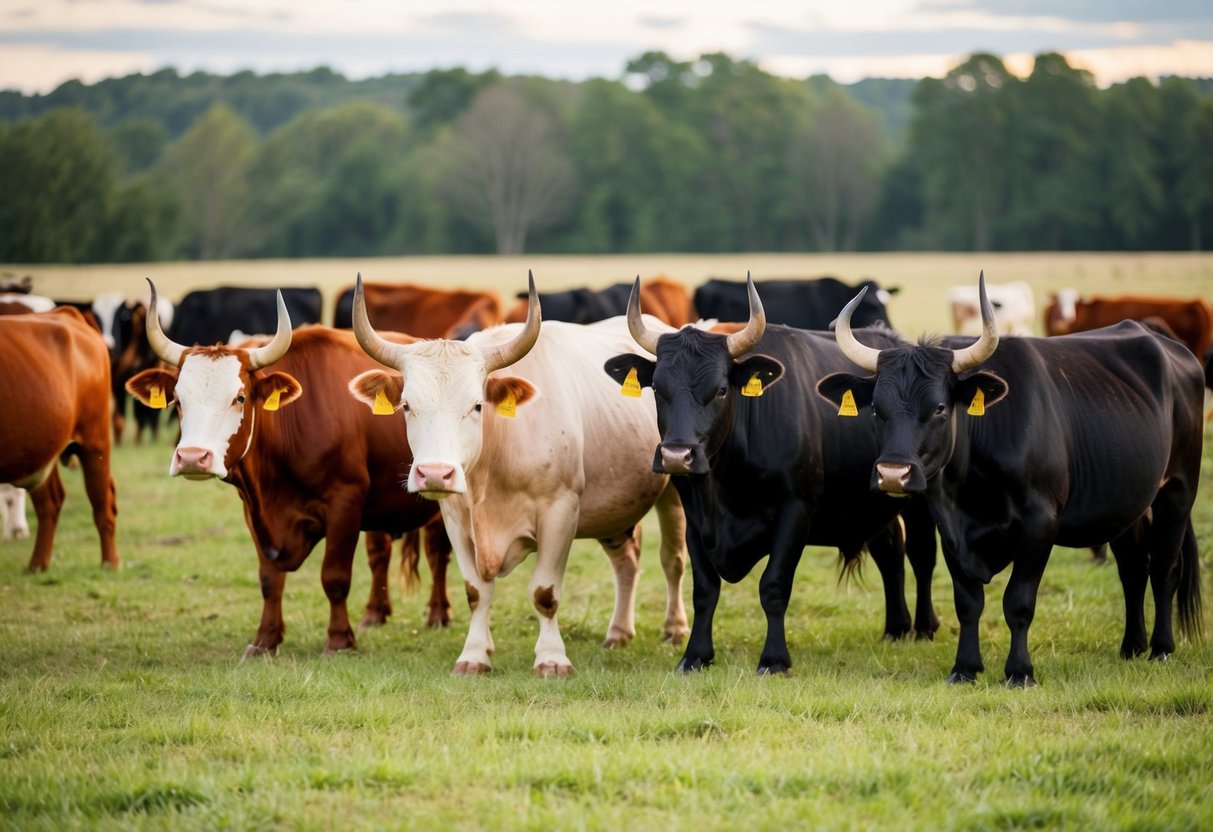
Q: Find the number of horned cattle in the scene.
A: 4